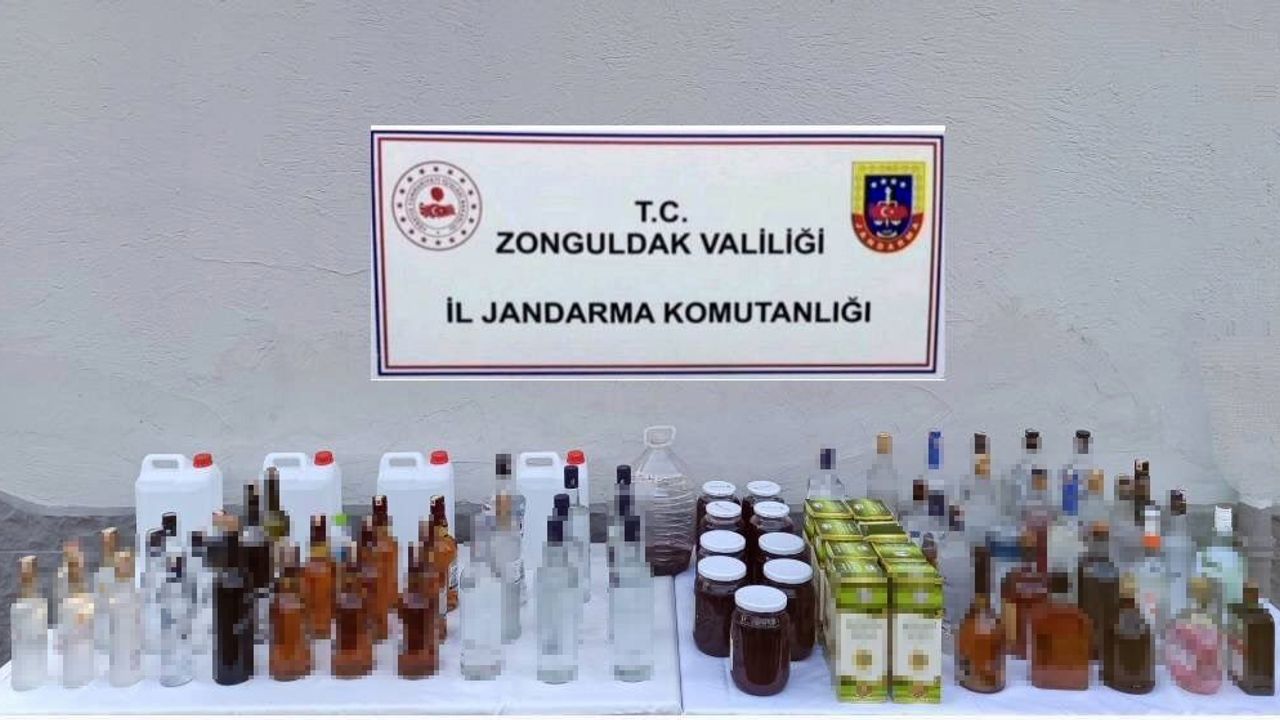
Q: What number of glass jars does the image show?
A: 9